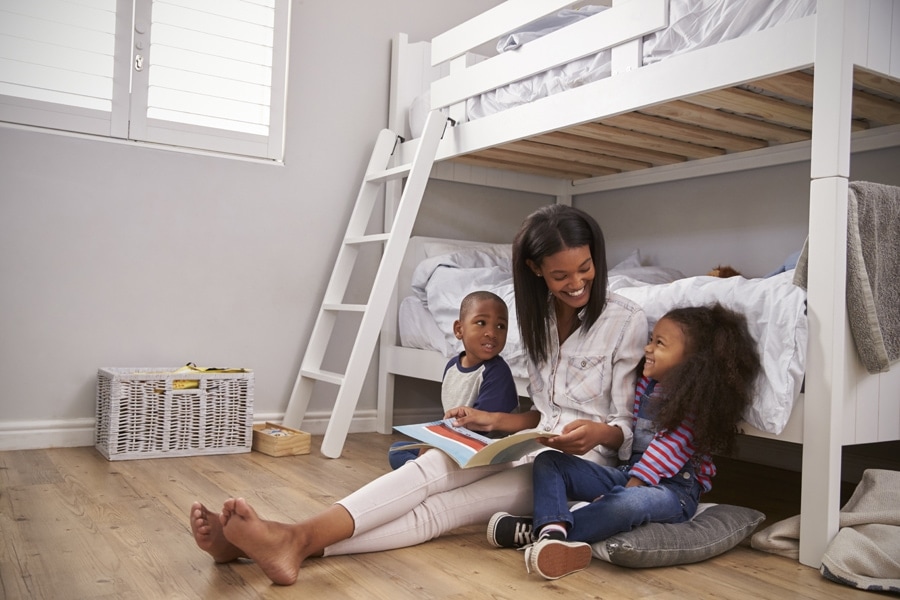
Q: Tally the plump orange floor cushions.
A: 0